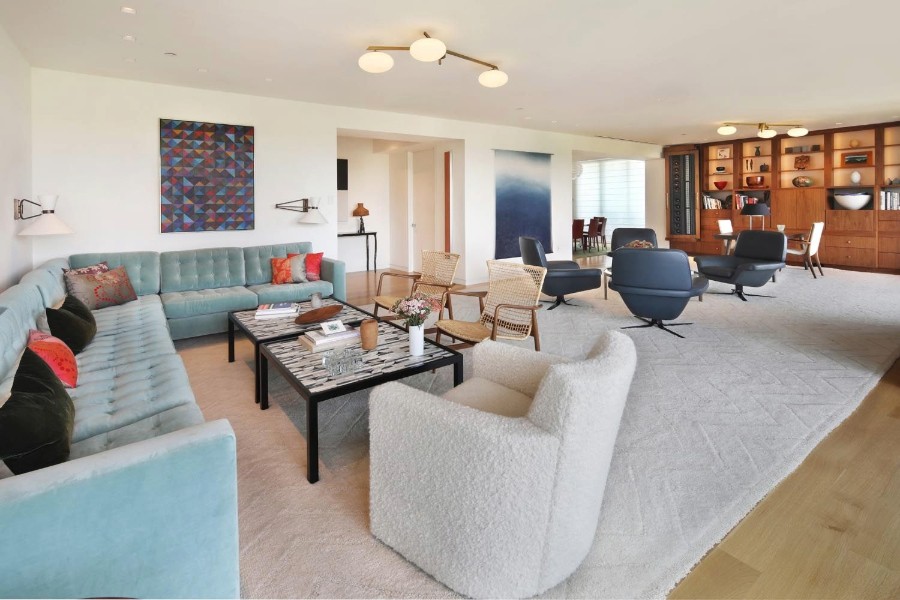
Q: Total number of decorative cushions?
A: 7